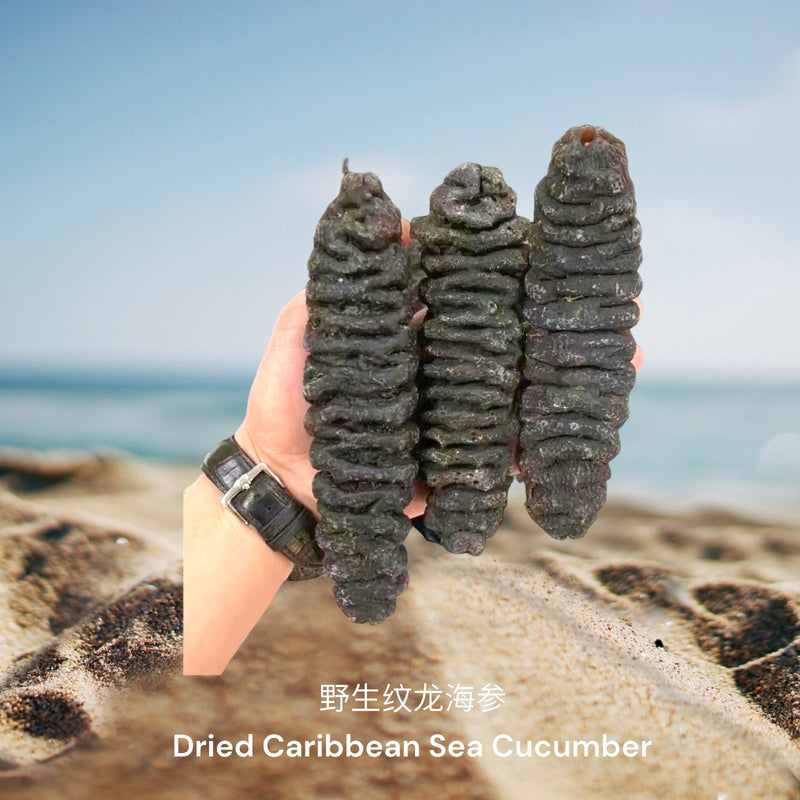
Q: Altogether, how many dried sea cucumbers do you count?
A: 3